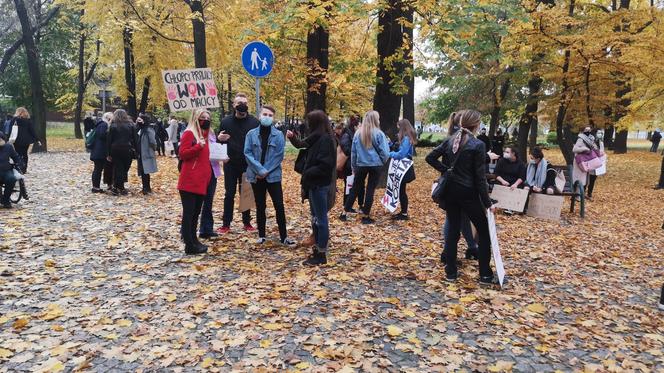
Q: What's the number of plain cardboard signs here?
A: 2